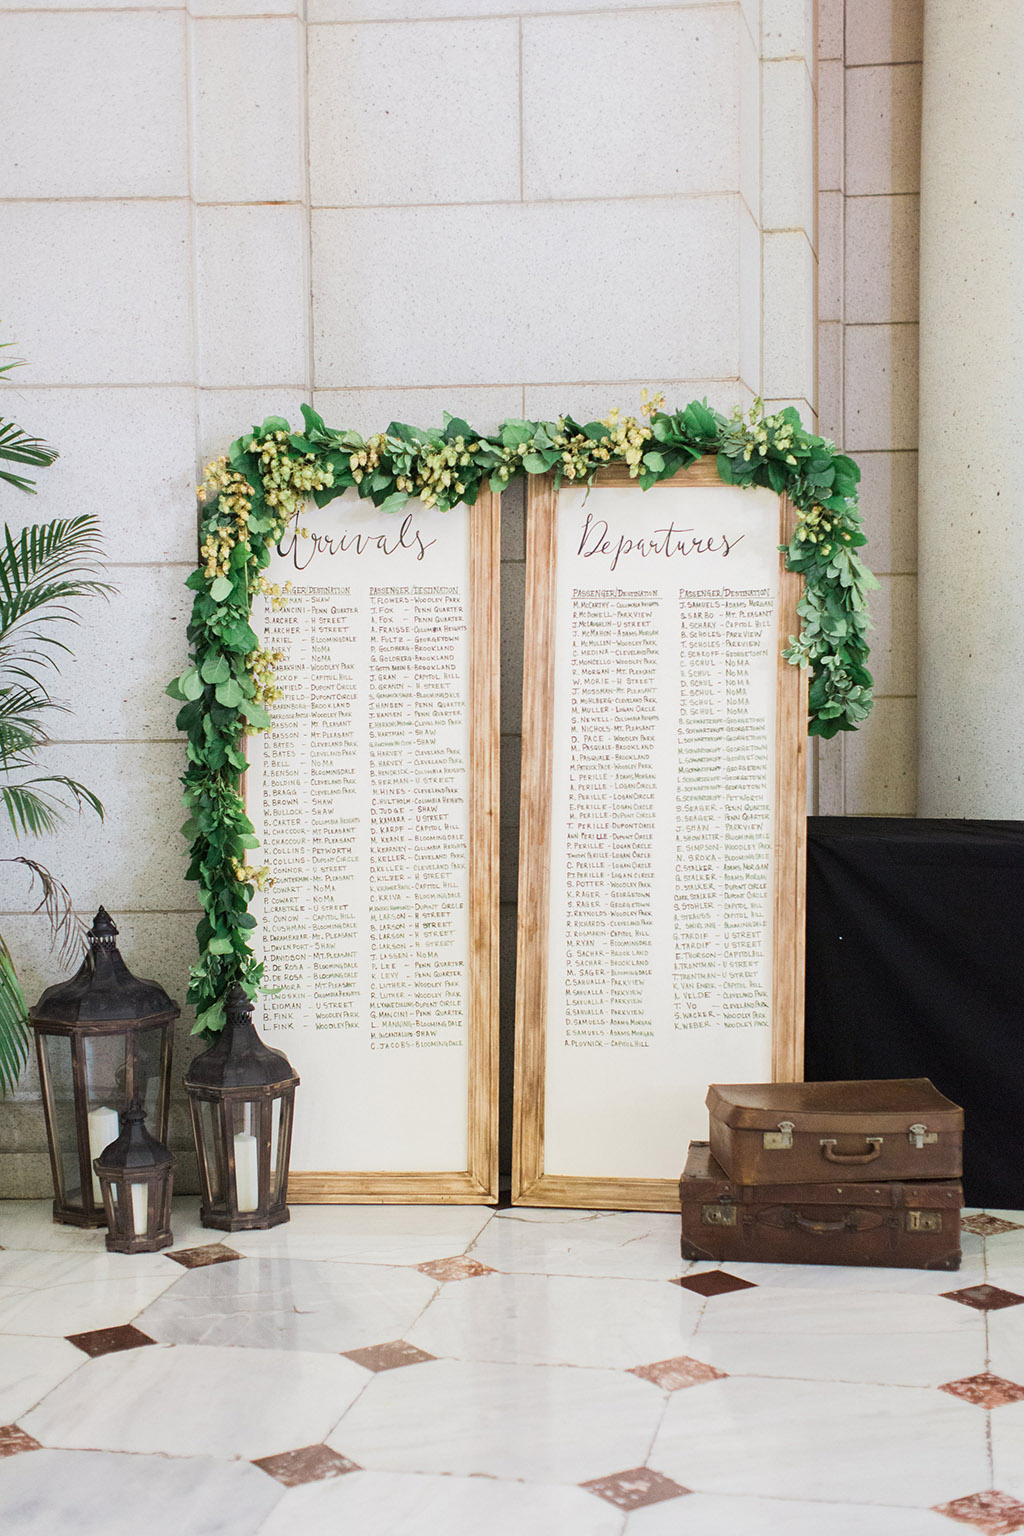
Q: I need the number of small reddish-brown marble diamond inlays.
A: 13